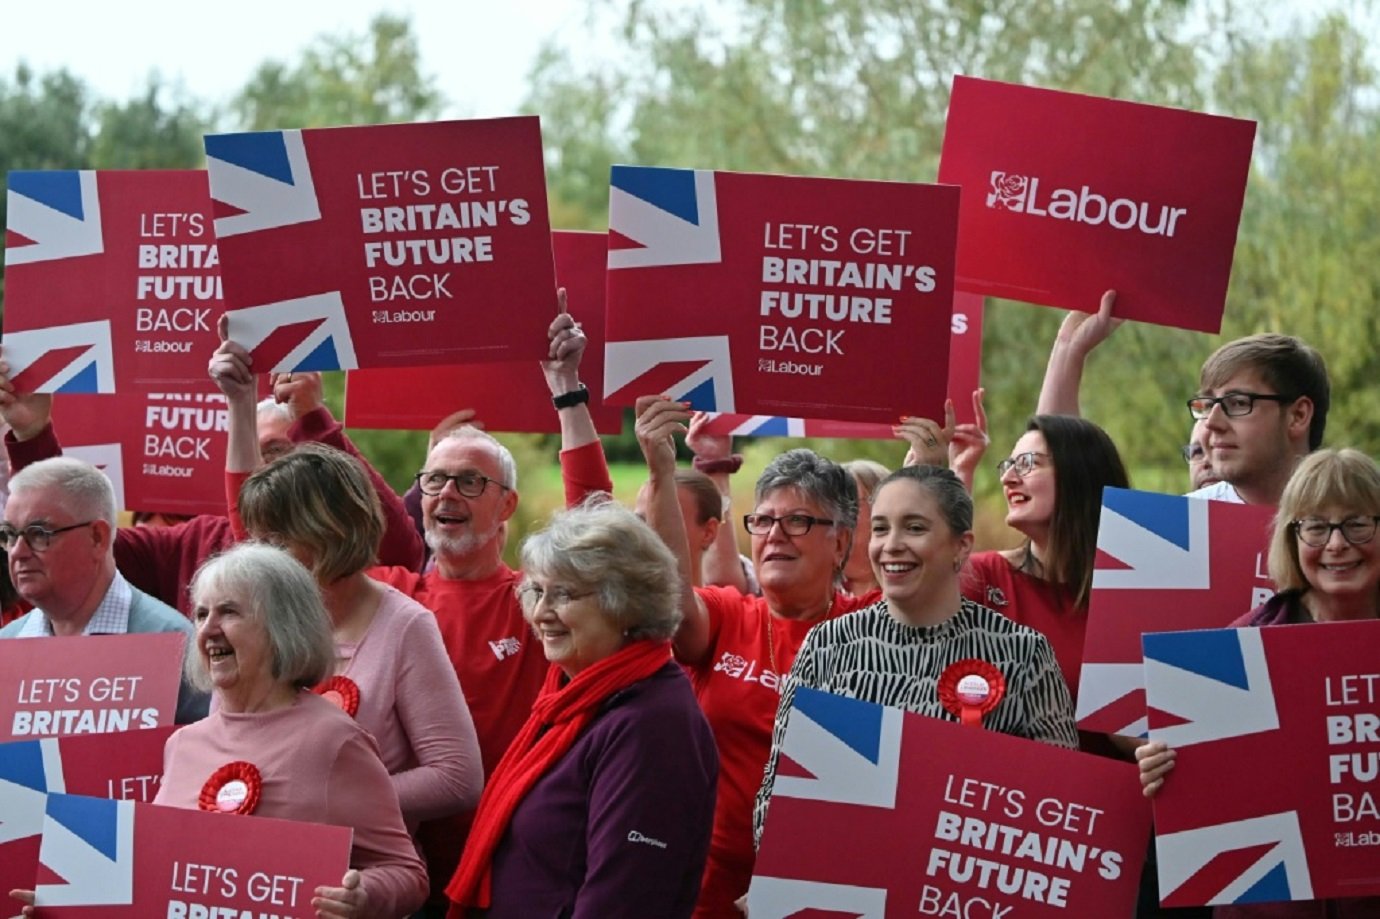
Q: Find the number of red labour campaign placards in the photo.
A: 13